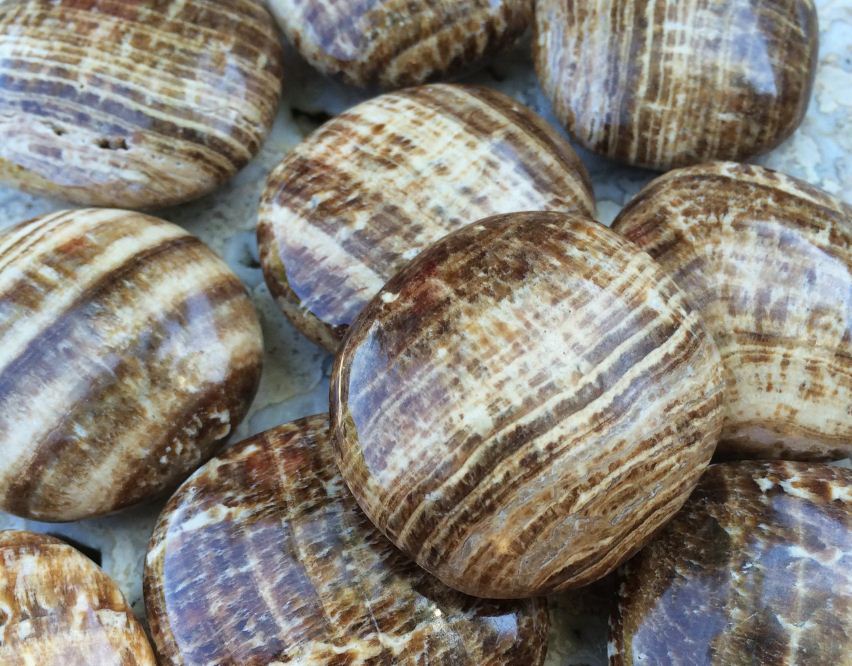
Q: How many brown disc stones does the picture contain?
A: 10